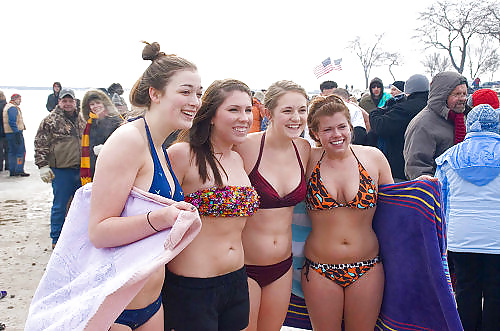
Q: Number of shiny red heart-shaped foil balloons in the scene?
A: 0